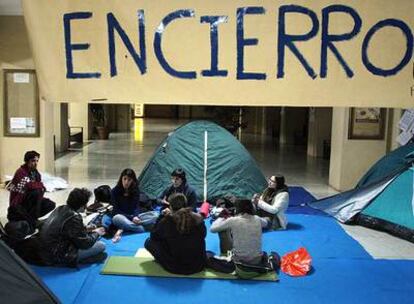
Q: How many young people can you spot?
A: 7